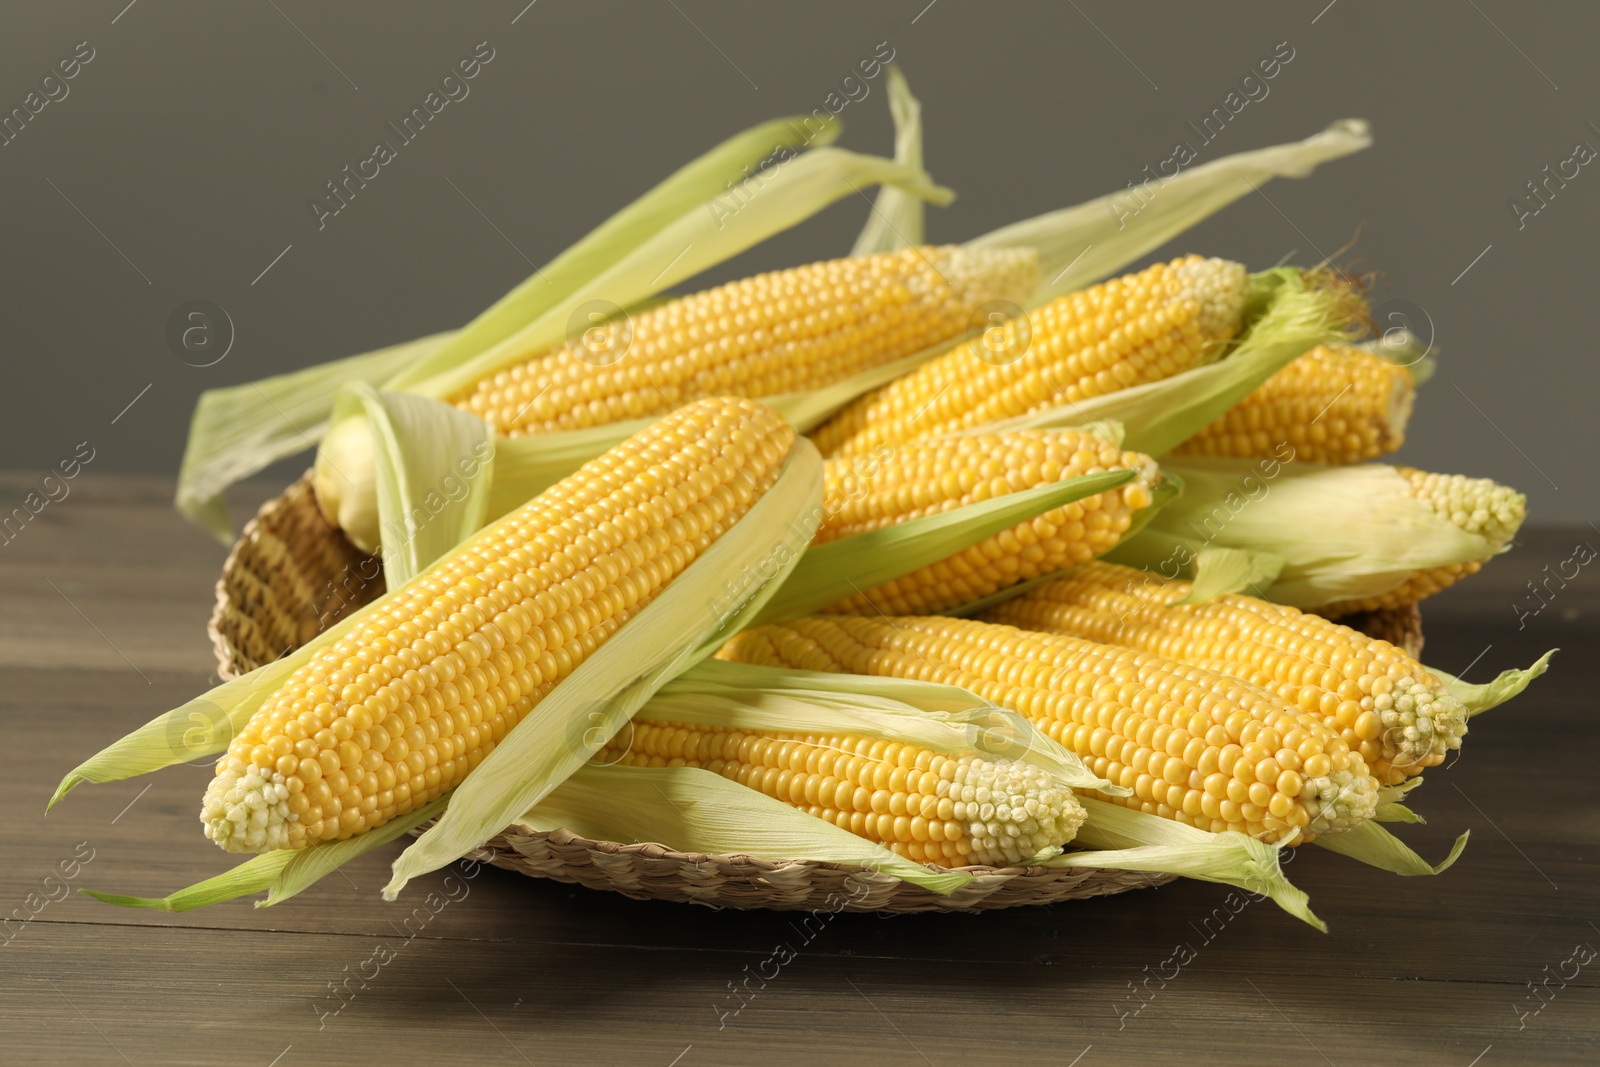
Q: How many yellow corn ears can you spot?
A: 9